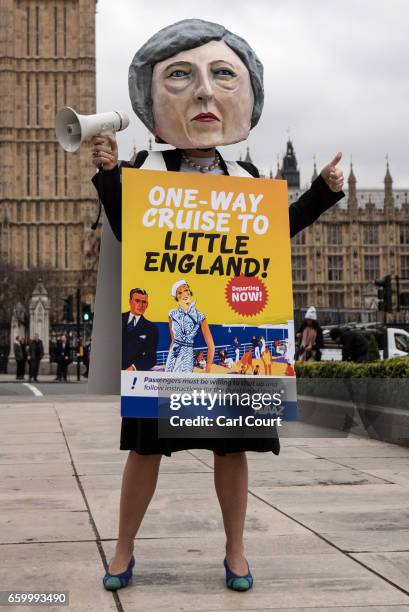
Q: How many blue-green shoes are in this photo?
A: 2